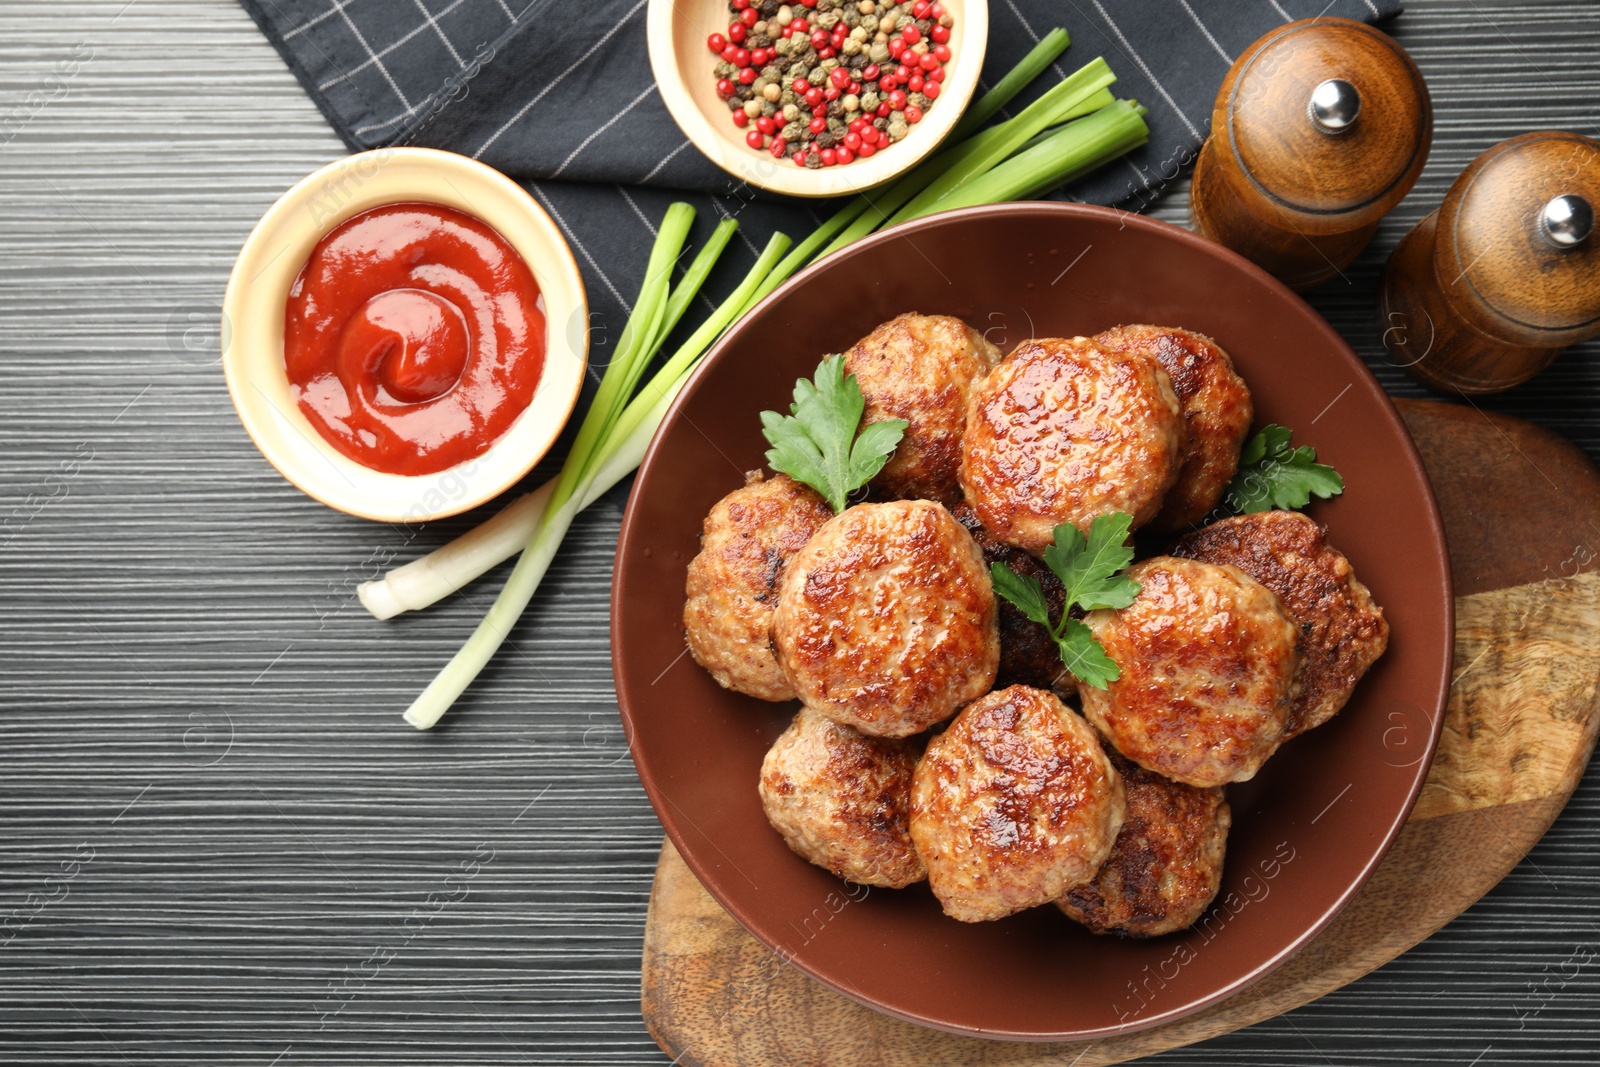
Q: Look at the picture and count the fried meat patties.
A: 11